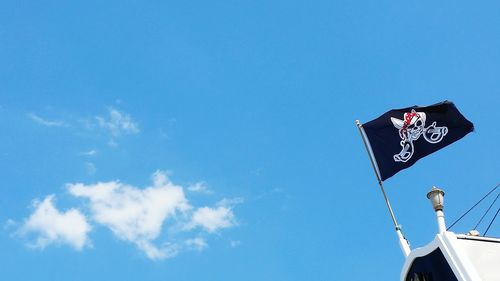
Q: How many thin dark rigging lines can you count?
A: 3